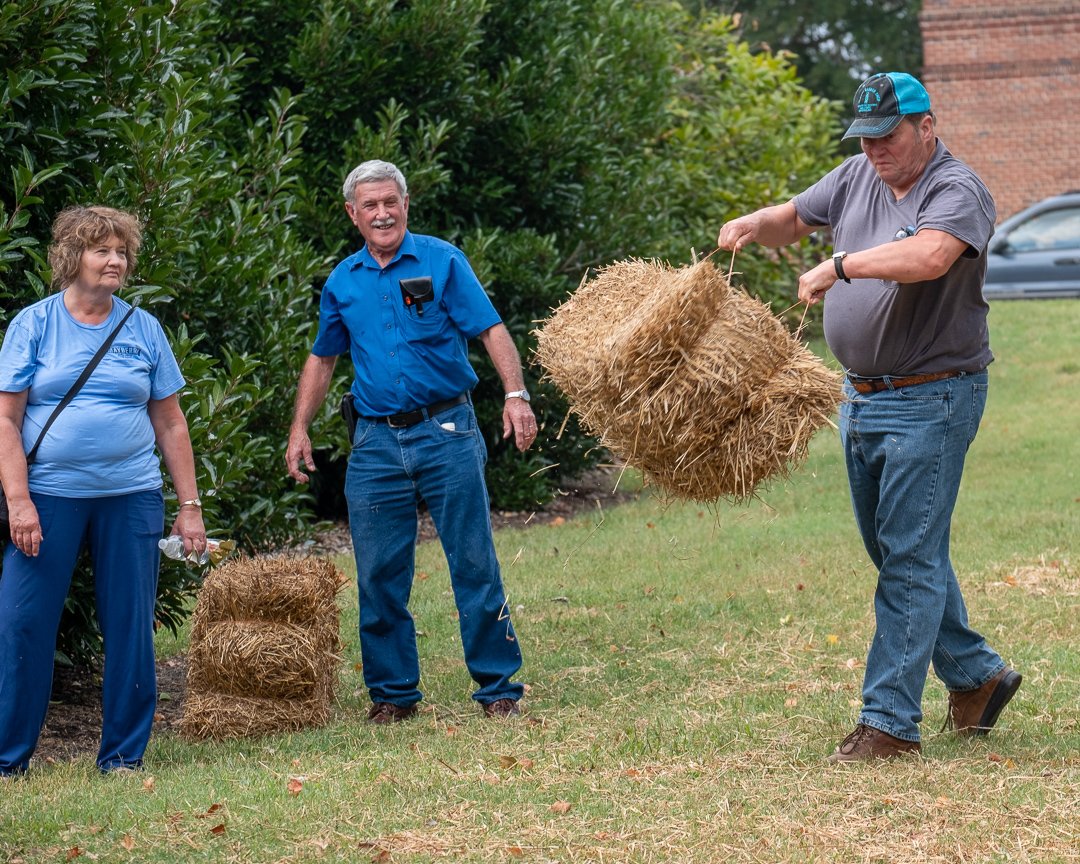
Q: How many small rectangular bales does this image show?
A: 2